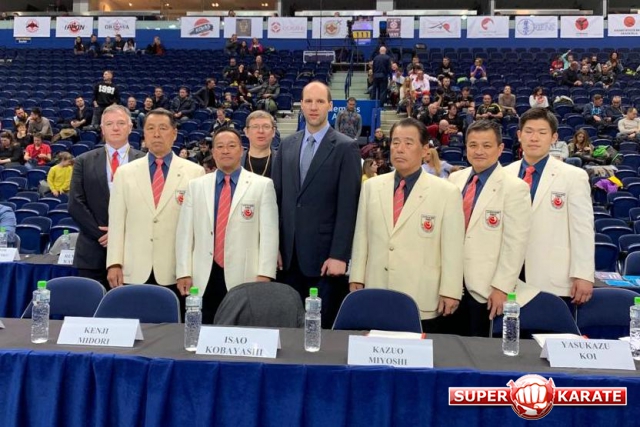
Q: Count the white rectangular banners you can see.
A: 13